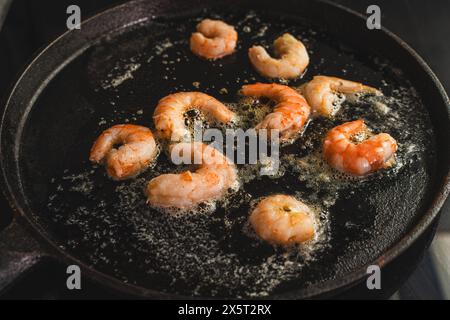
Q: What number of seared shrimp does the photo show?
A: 9